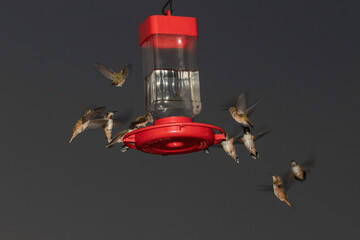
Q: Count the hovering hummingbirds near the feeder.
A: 8